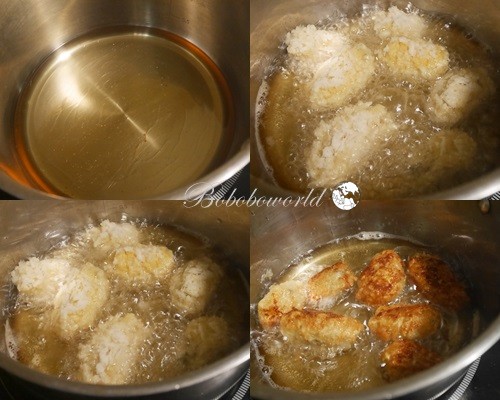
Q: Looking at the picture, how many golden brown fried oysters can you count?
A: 7